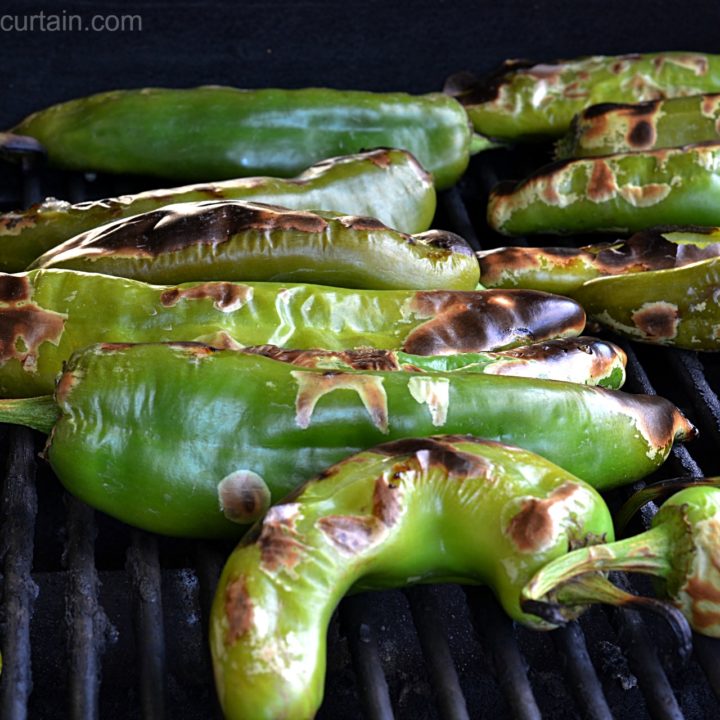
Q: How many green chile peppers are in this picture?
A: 13